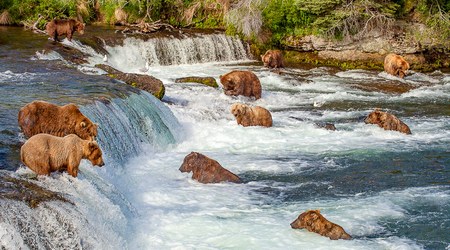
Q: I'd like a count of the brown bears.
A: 10